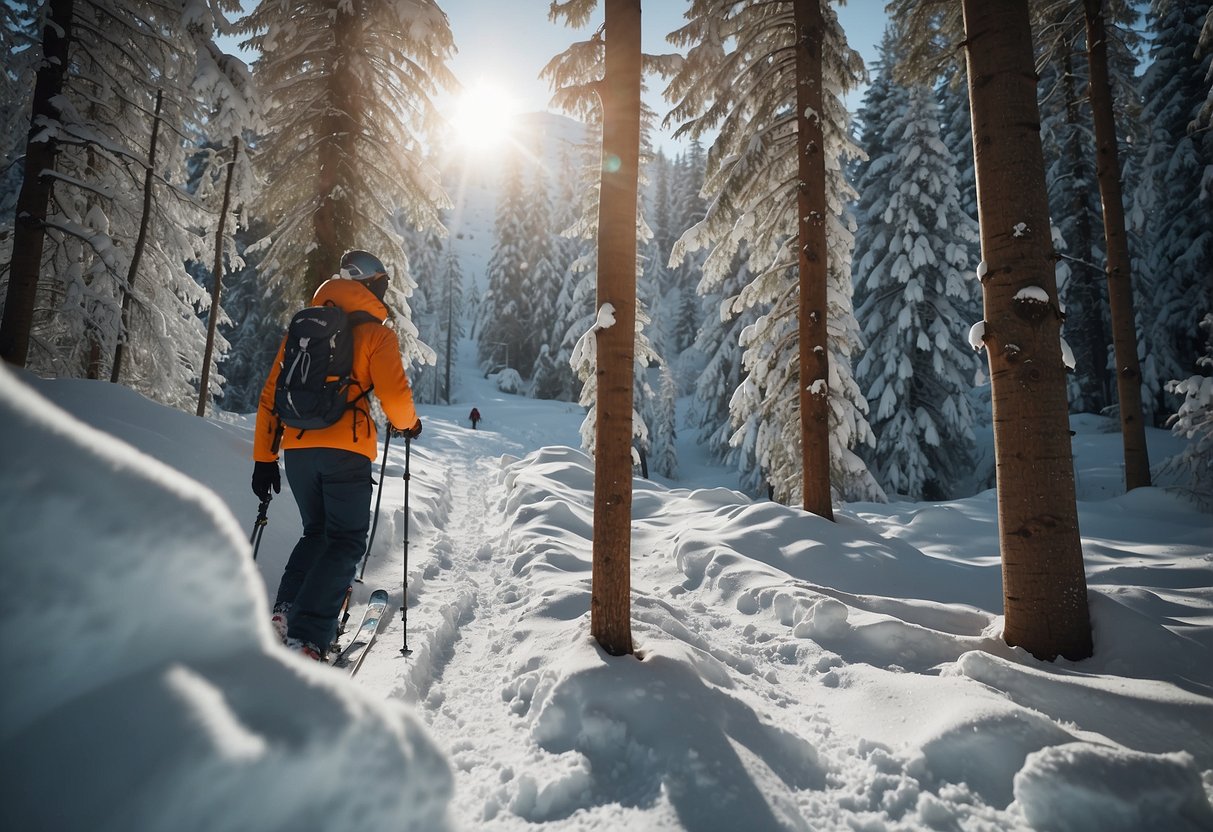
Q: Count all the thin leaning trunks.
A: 2